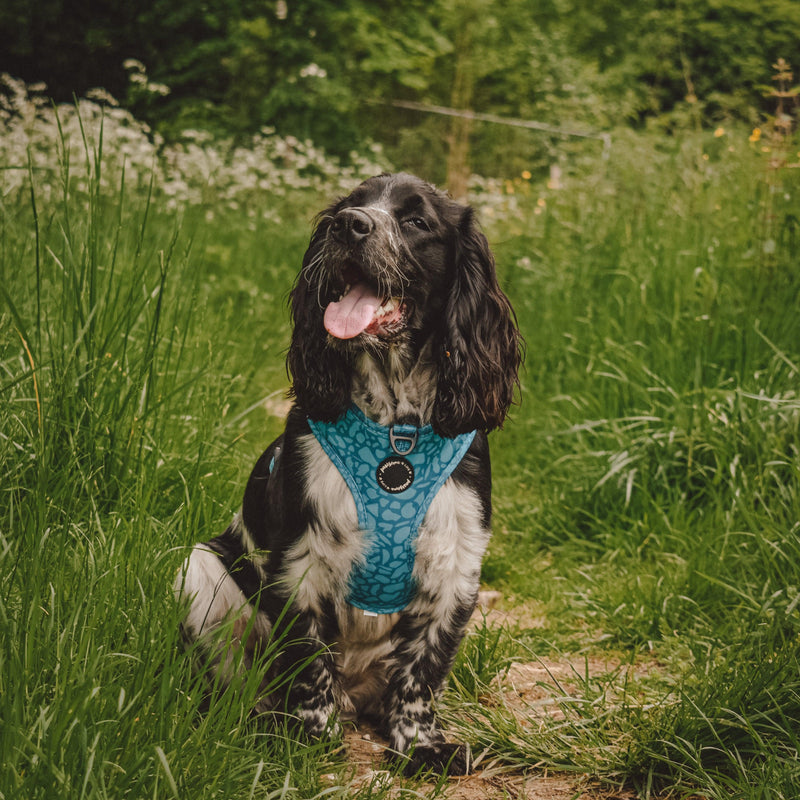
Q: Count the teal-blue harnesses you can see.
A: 1